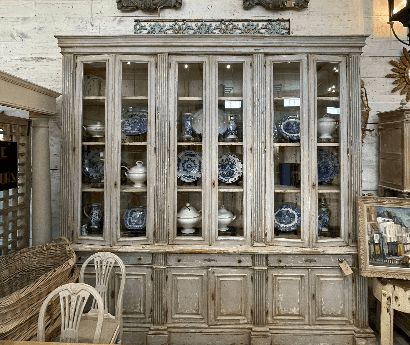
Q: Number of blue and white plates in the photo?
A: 8